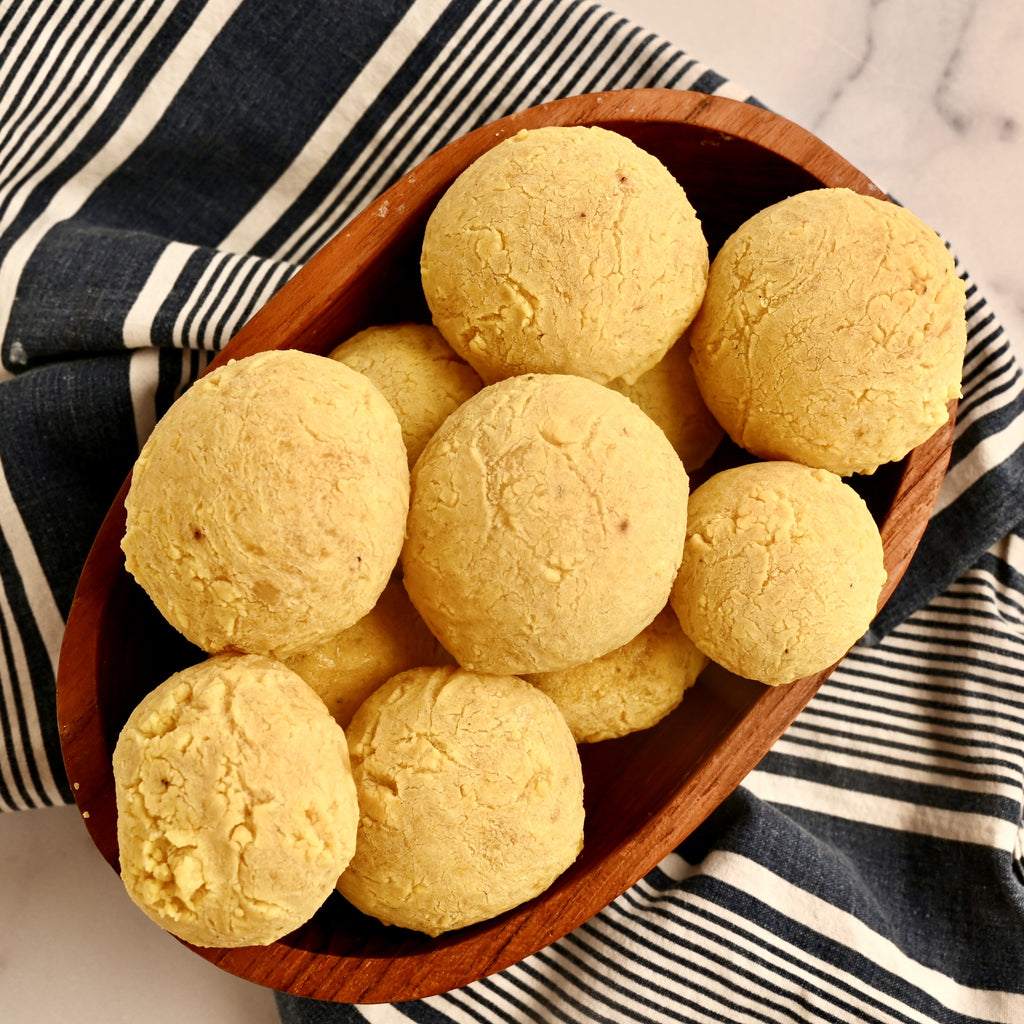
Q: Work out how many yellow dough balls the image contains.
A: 11